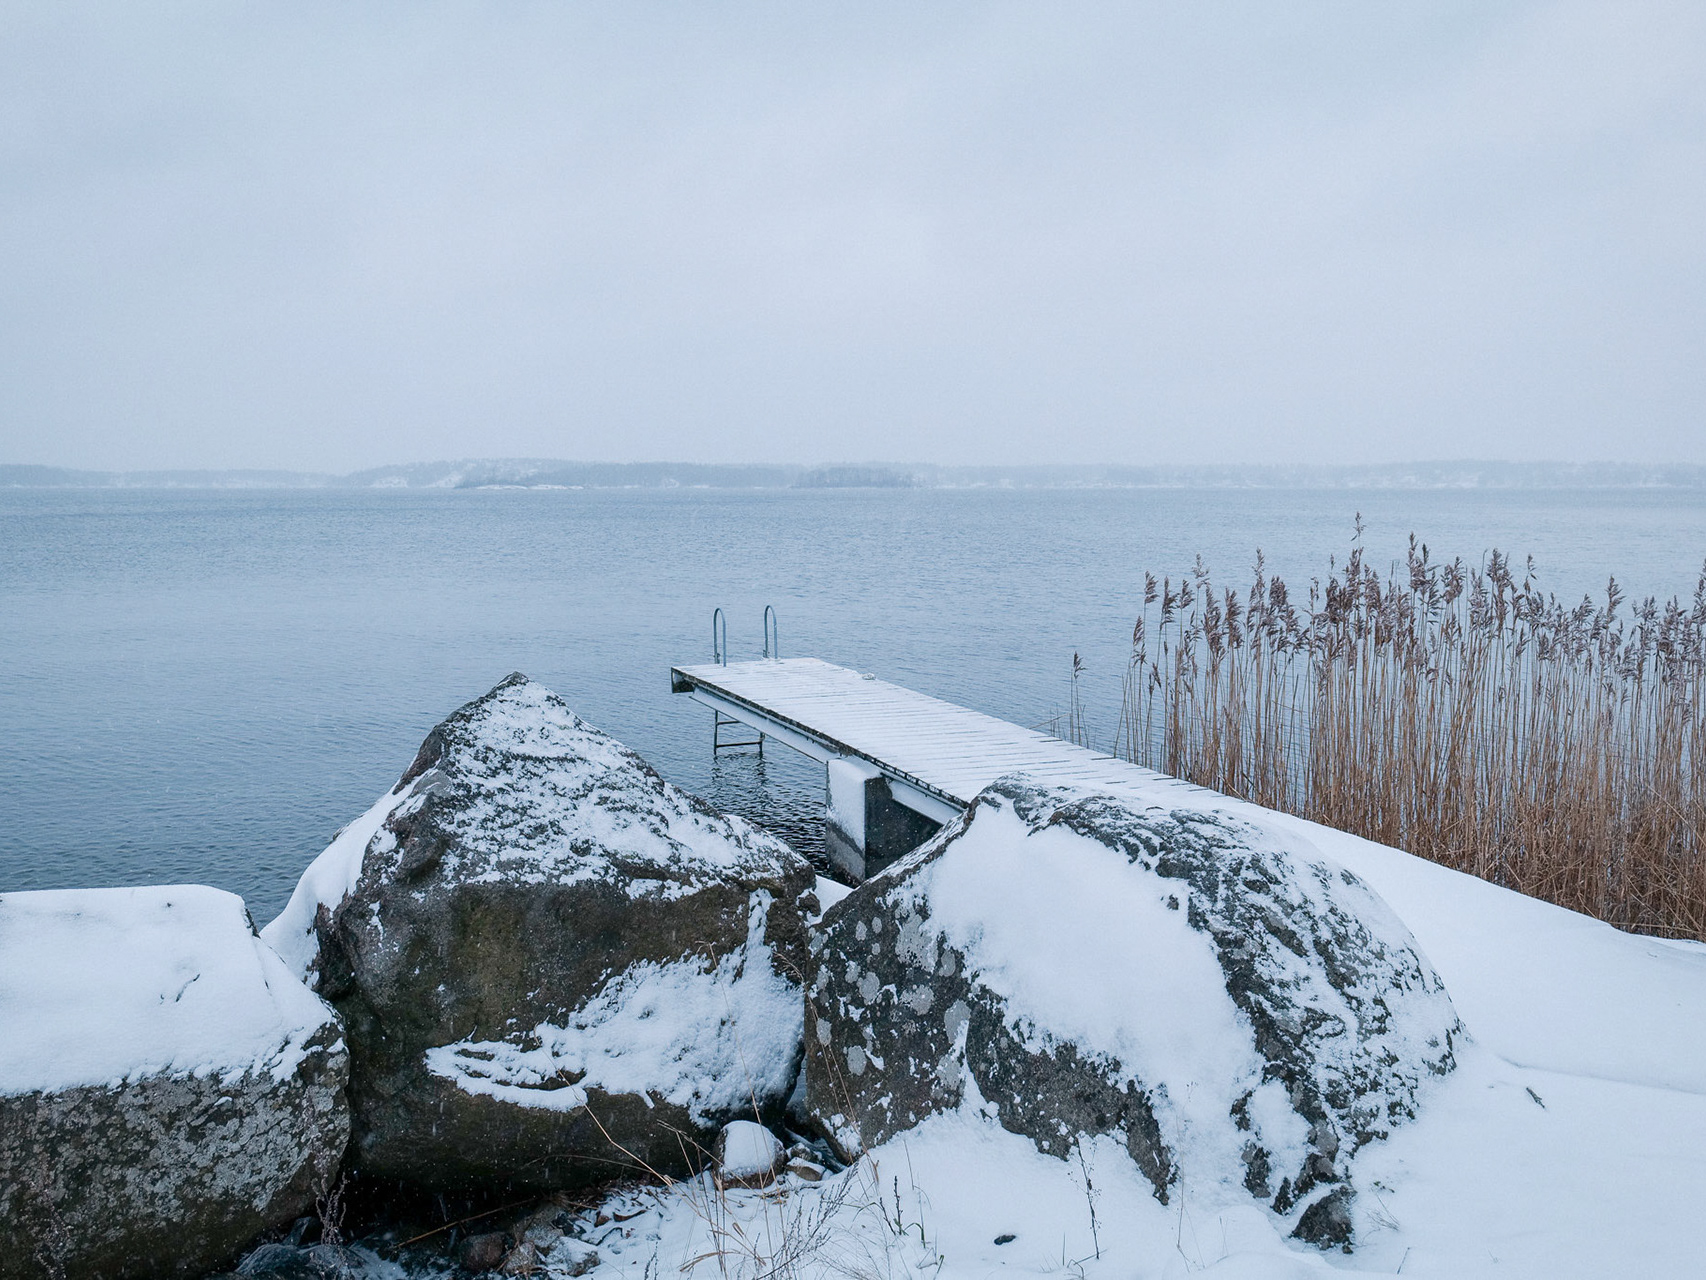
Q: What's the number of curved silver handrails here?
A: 2